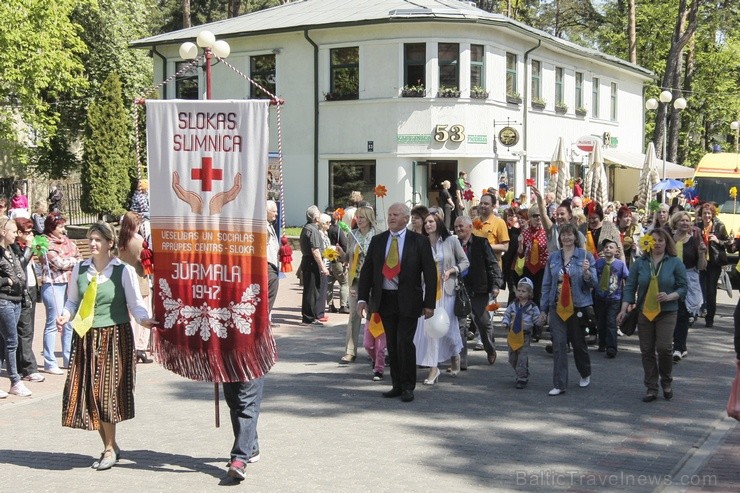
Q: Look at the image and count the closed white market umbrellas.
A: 3